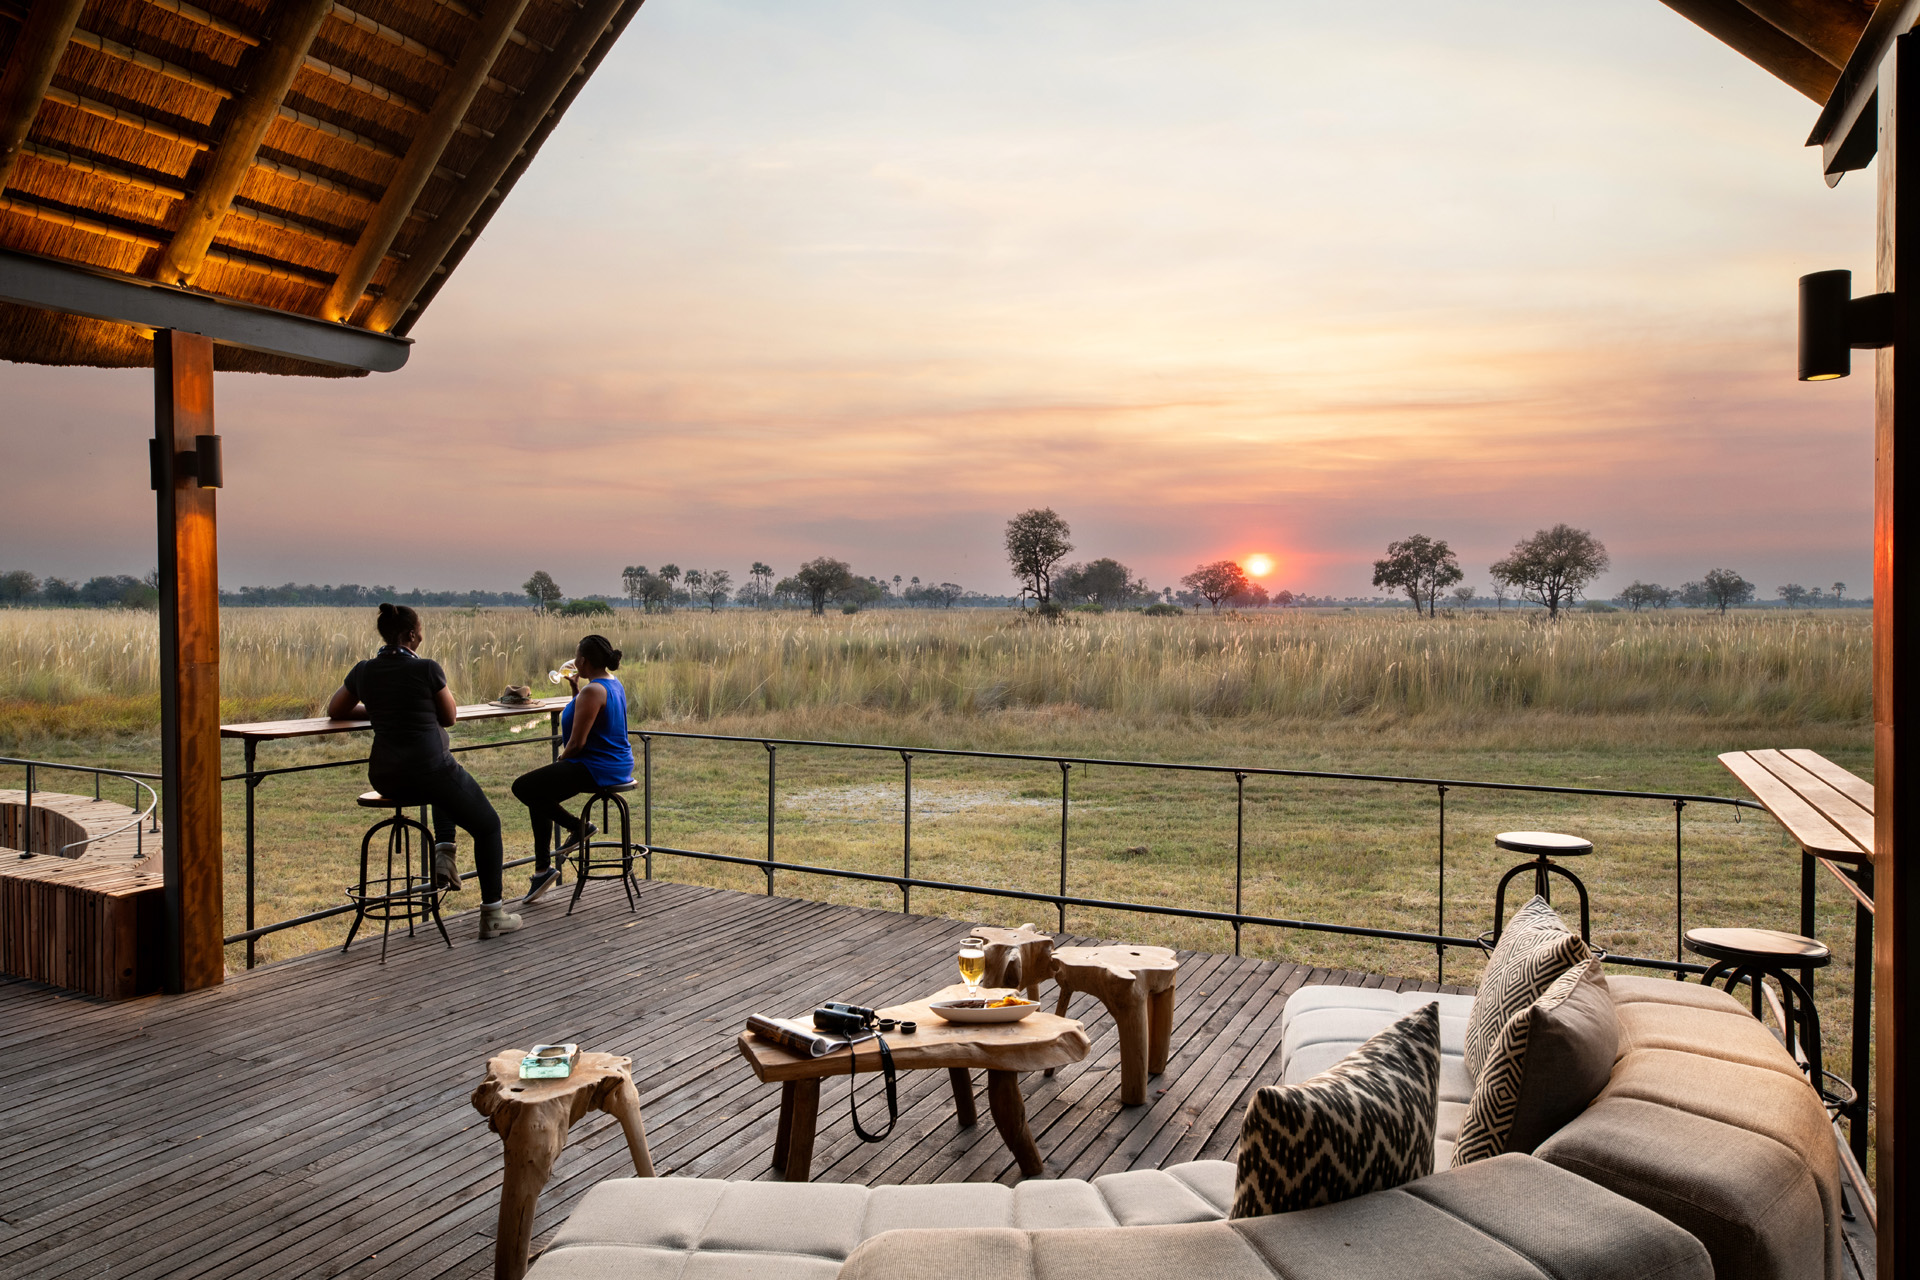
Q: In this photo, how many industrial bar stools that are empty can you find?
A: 2